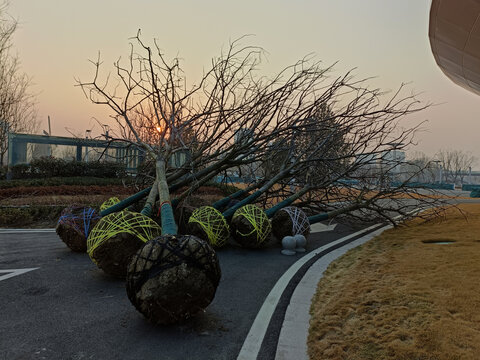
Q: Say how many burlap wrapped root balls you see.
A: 7